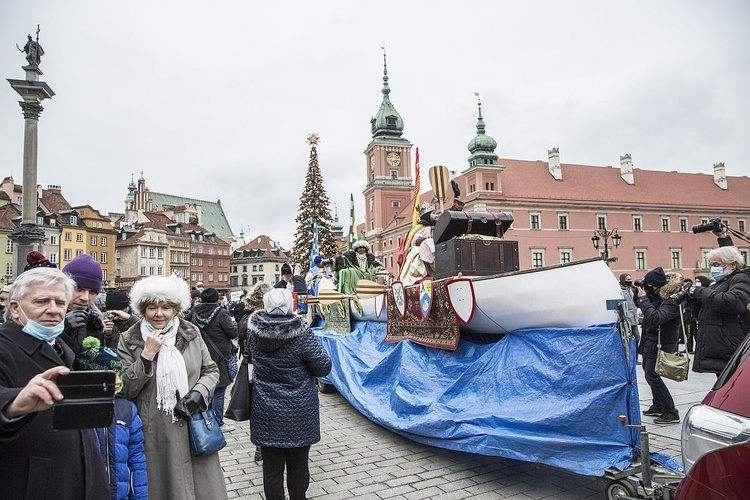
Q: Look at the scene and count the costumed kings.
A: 3